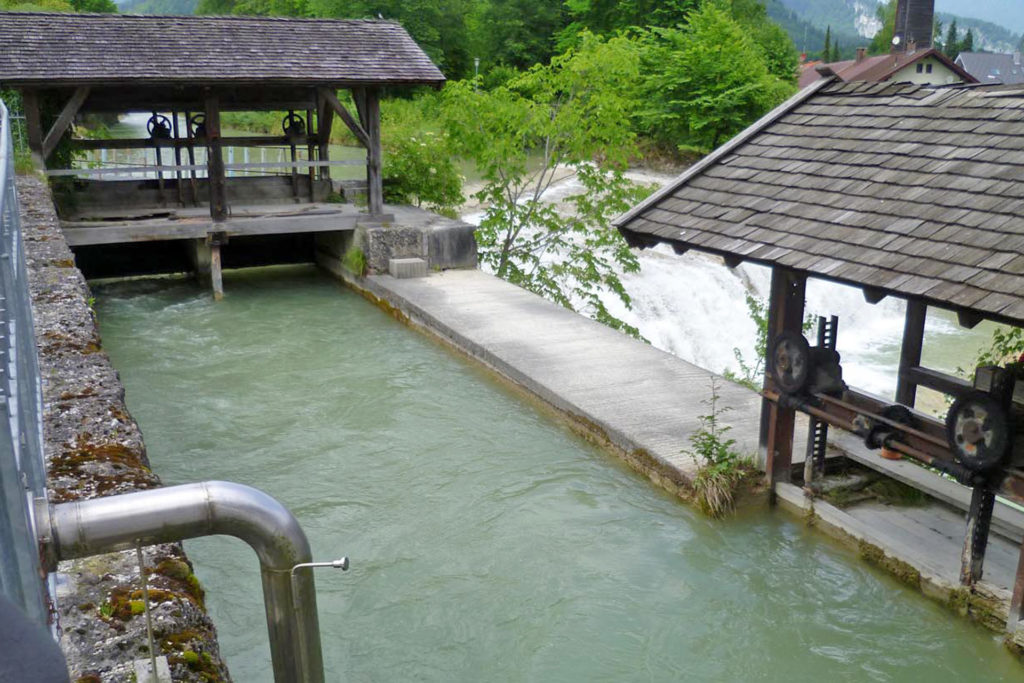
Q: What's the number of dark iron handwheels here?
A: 5